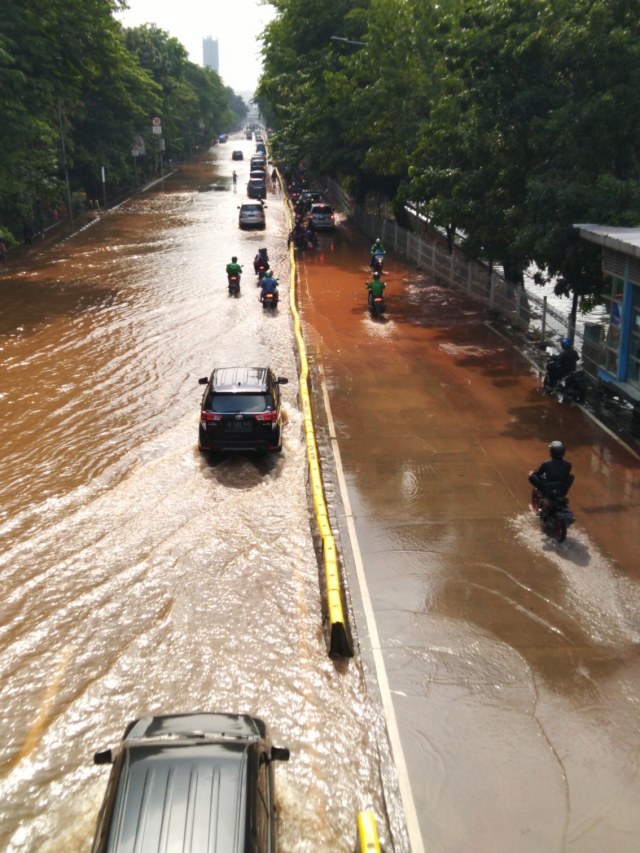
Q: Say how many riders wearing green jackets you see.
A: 3